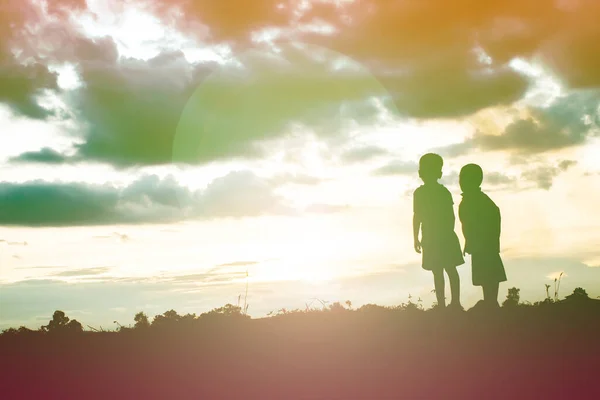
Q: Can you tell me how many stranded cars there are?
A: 0